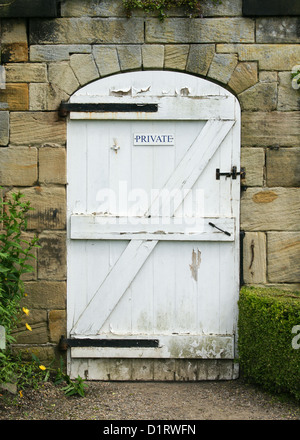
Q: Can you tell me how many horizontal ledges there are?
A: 3